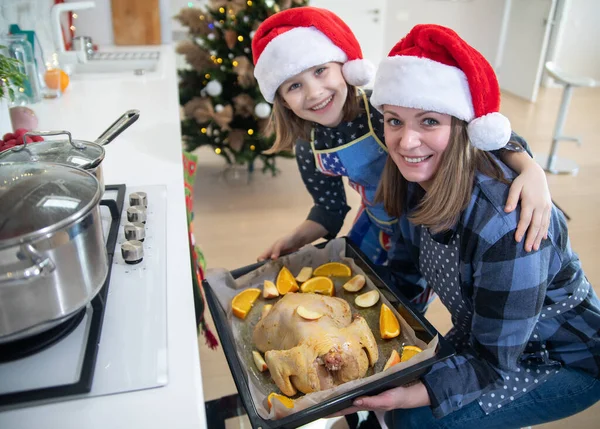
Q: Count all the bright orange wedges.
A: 7